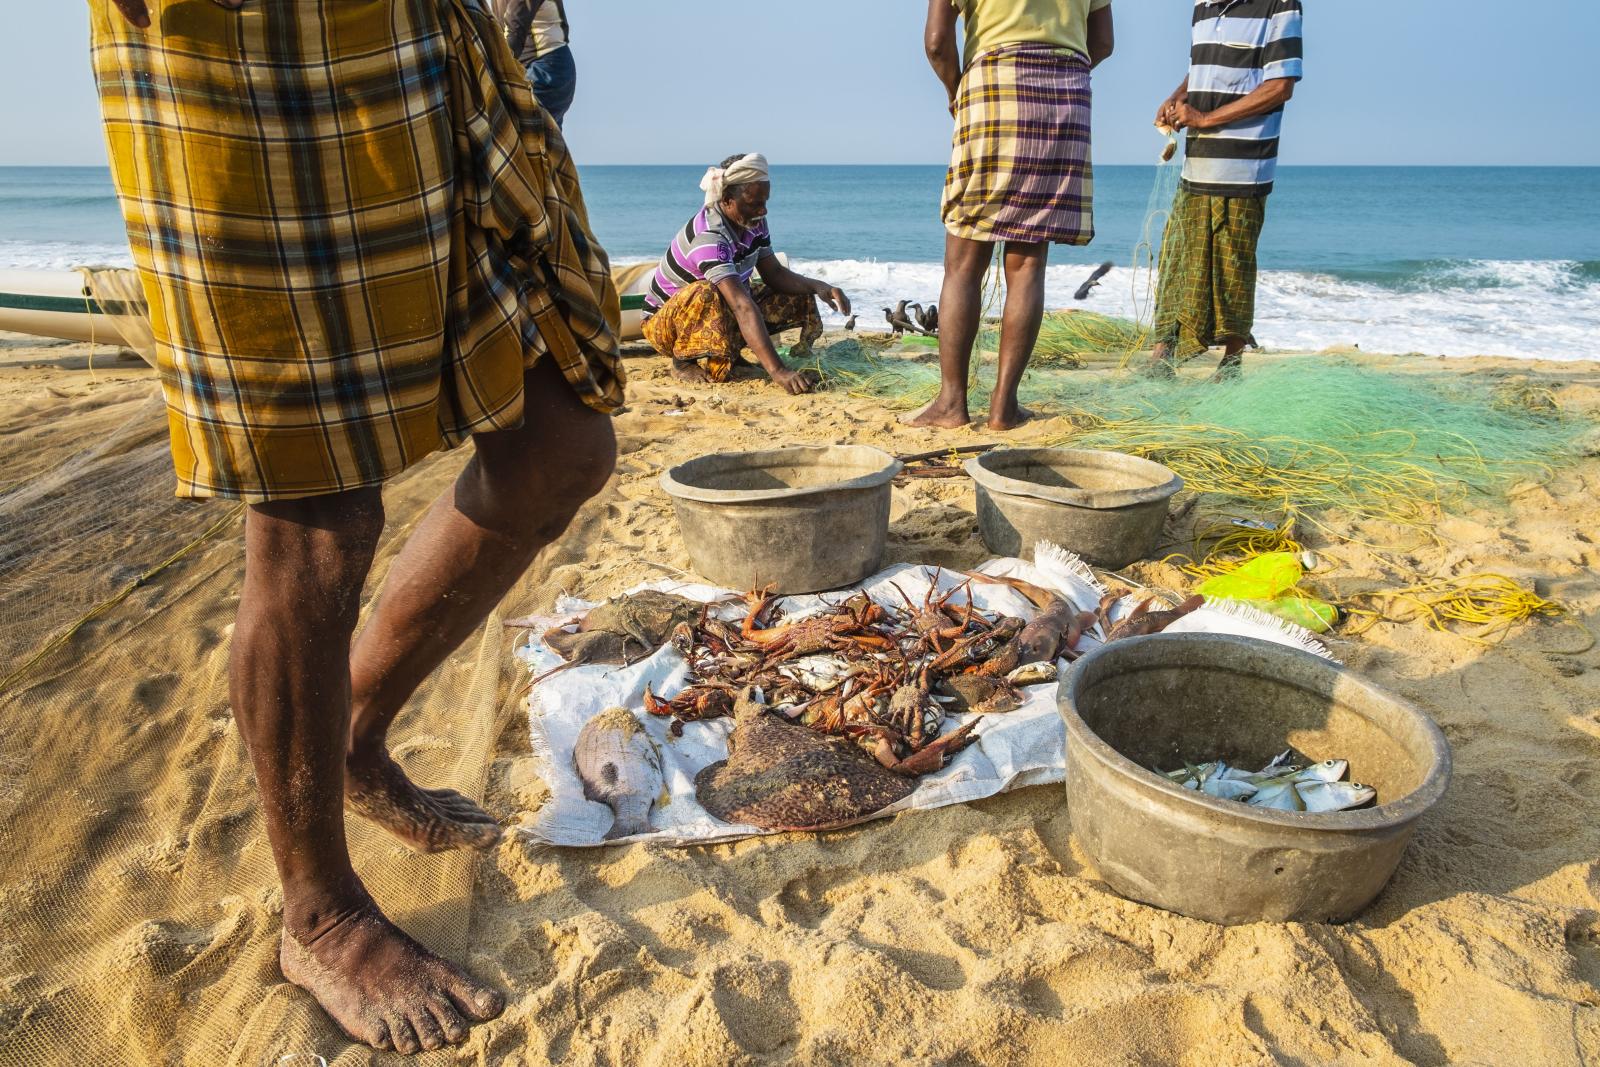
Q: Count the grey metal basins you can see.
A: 3